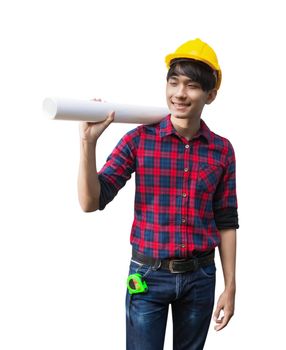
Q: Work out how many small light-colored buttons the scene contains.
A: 5